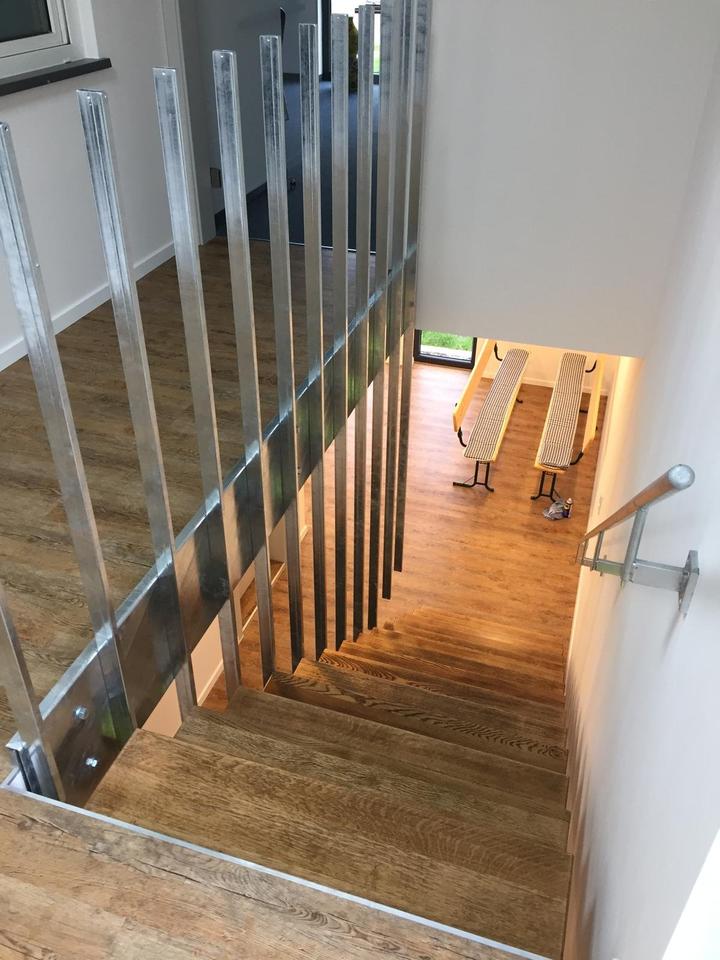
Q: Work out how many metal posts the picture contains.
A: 12